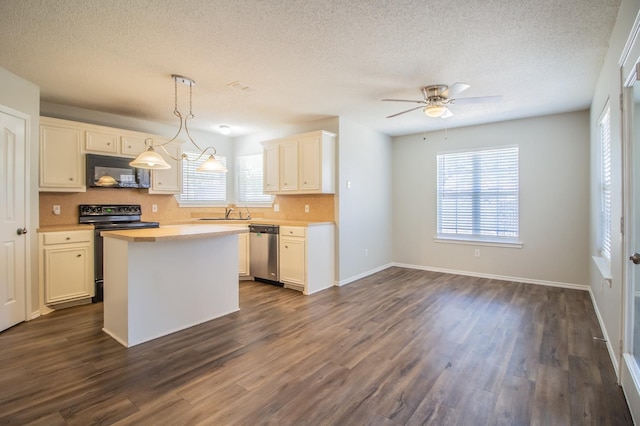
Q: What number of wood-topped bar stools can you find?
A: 0